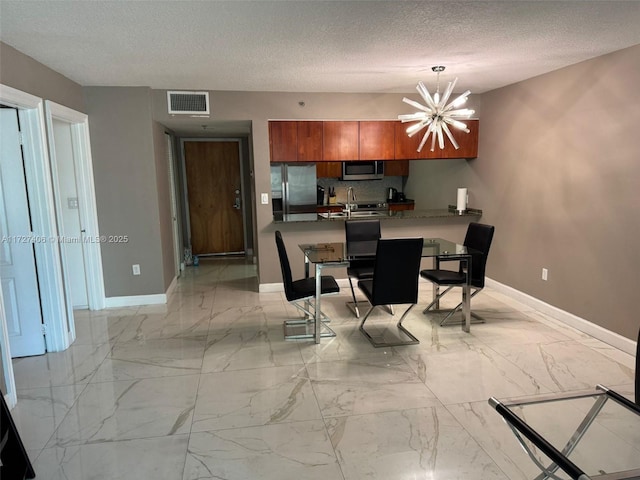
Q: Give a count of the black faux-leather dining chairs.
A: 4